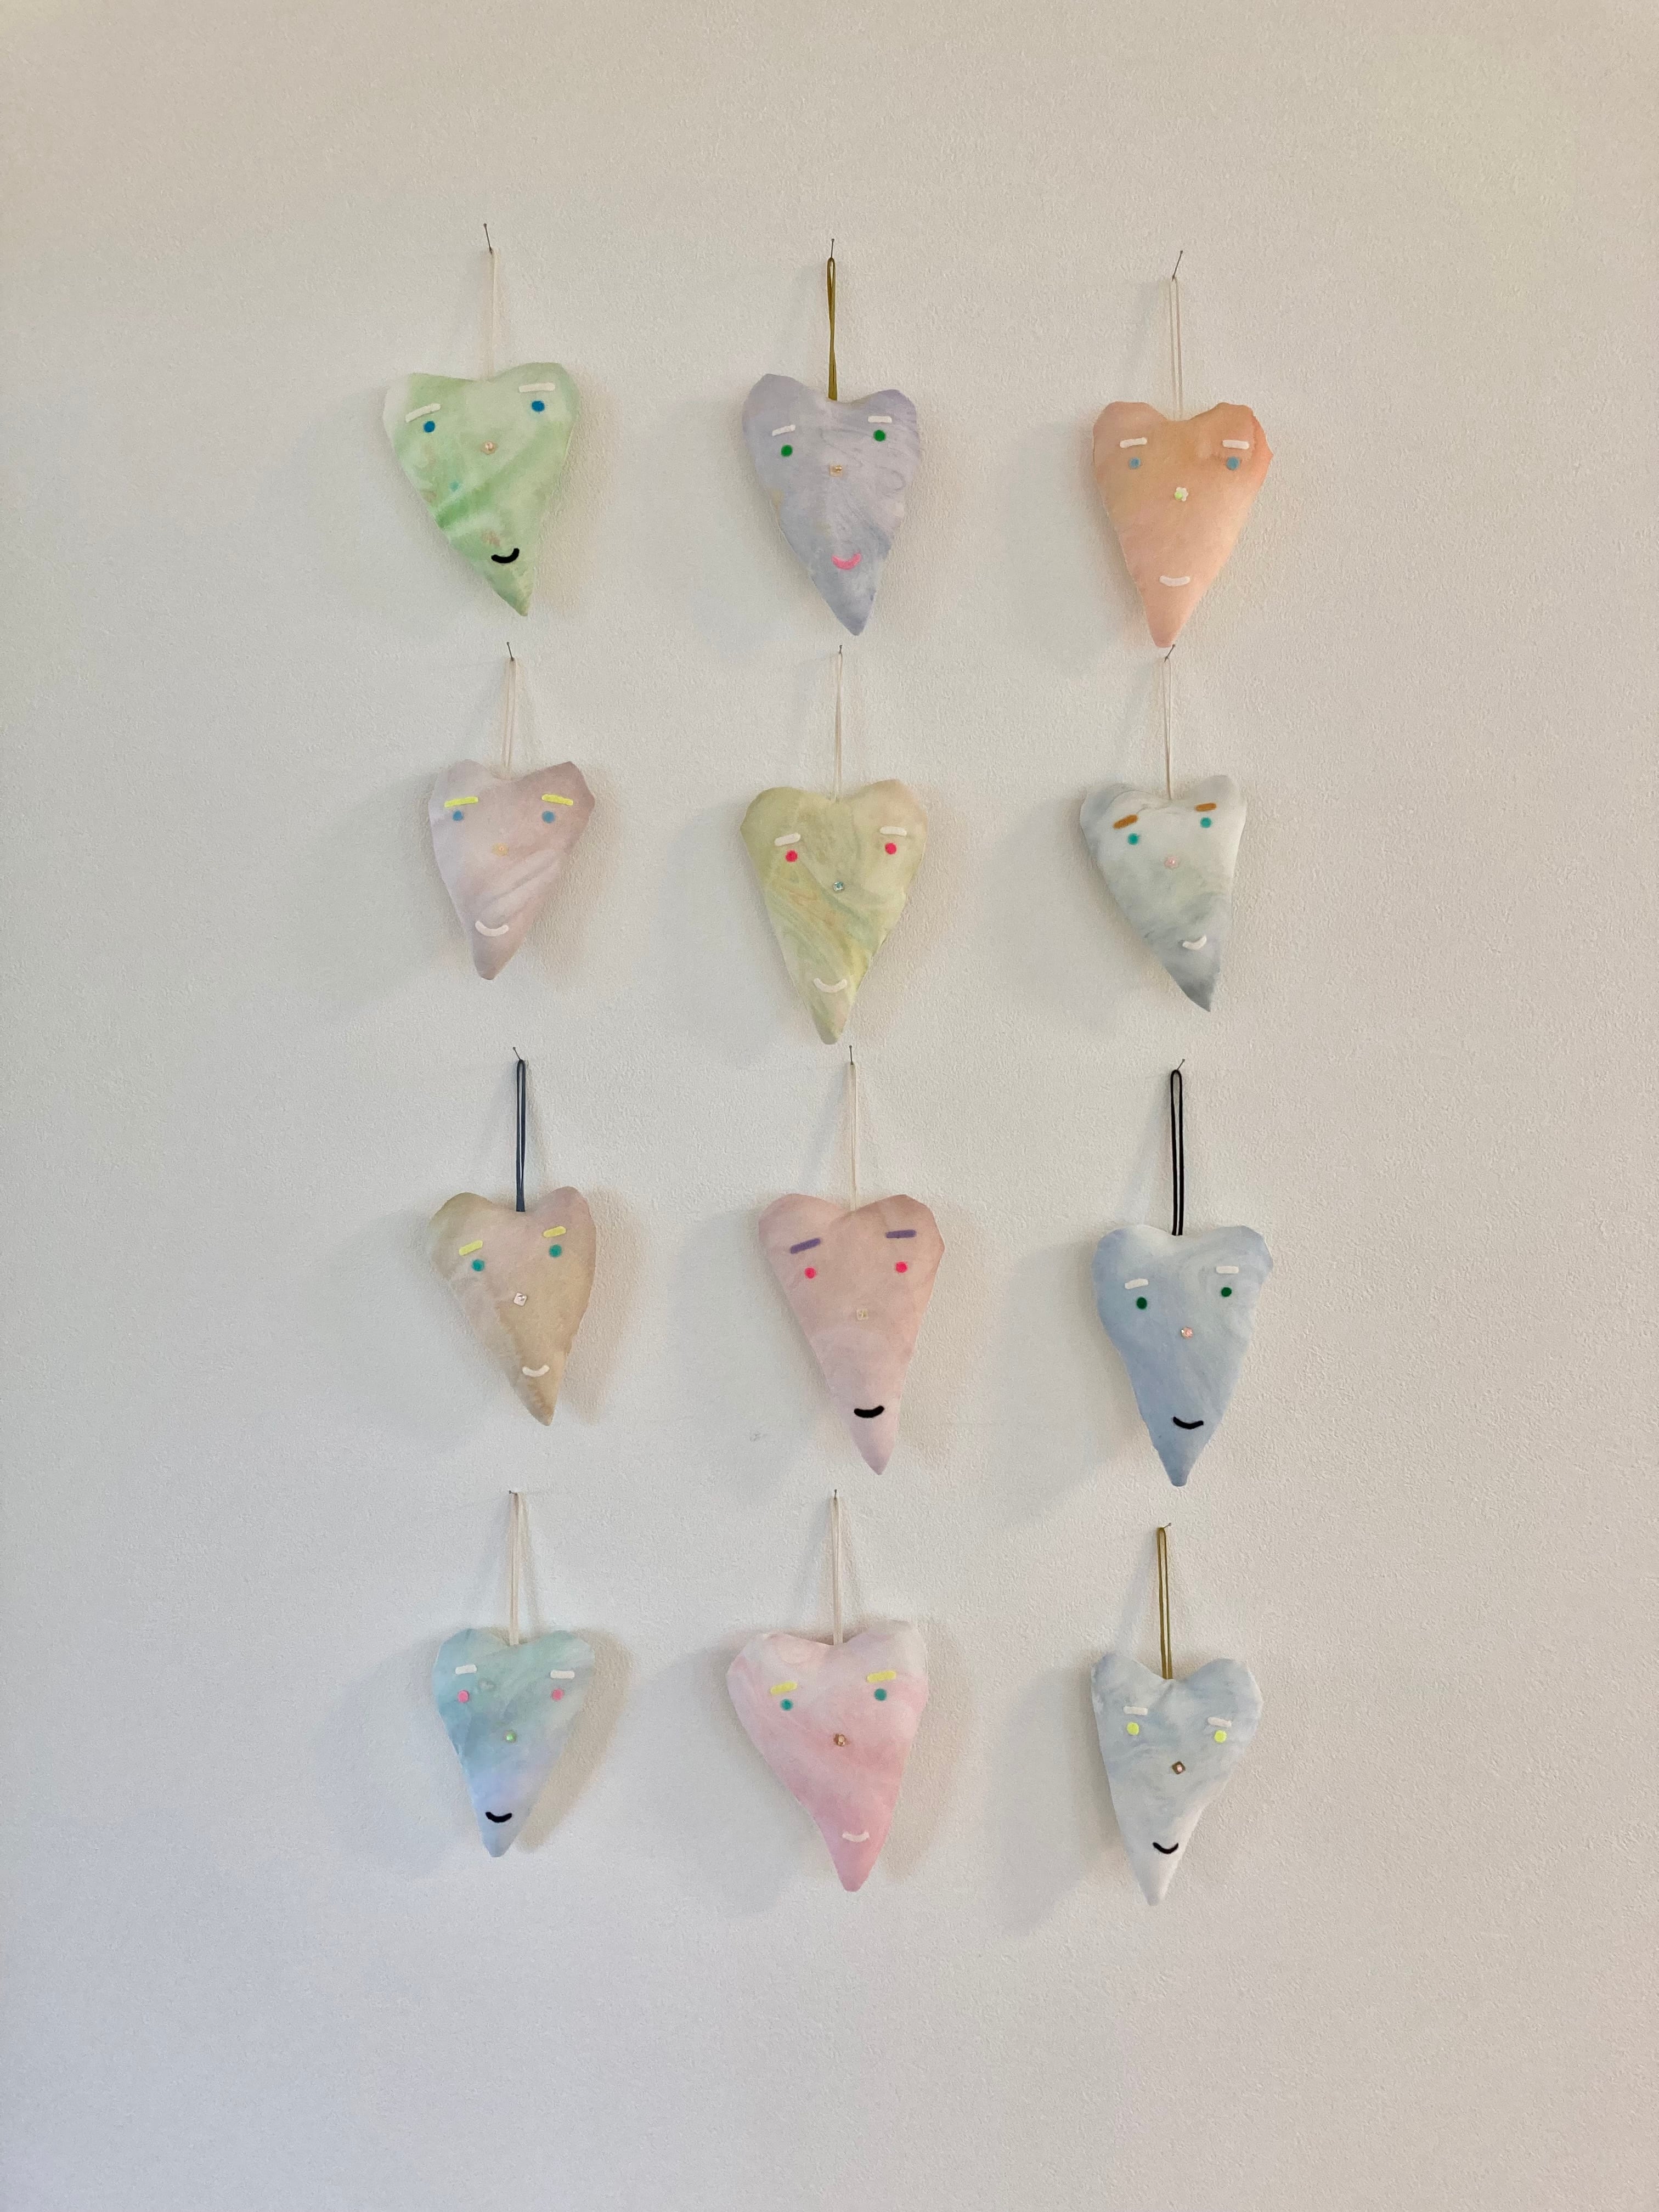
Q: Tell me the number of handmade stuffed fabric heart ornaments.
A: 12